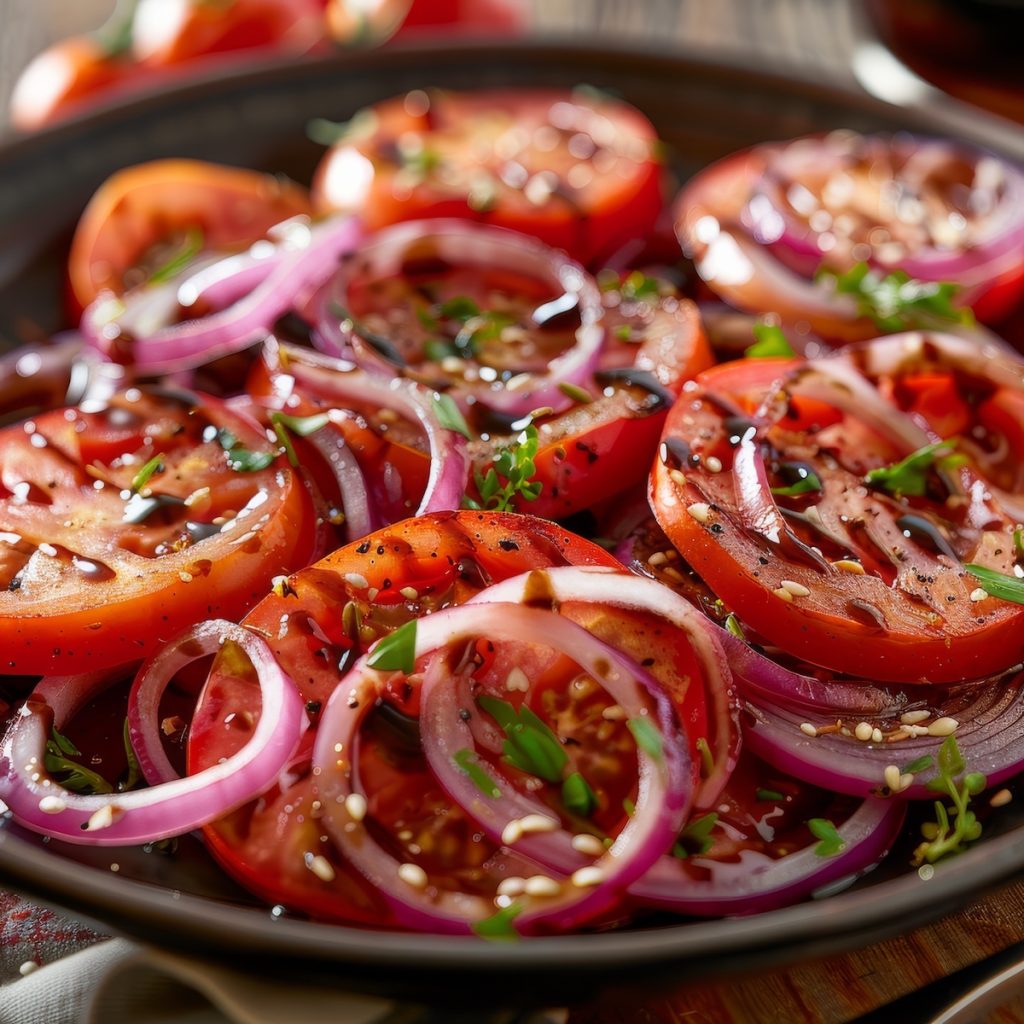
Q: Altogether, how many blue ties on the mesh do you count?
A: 0